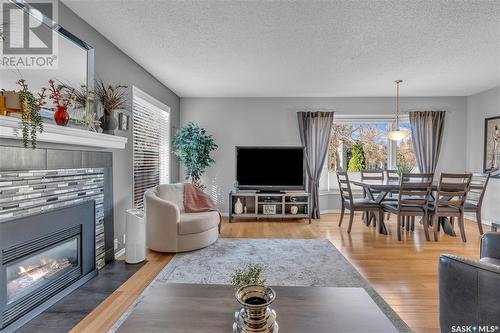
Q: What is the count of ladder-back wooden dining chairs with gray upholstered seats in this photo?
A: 6